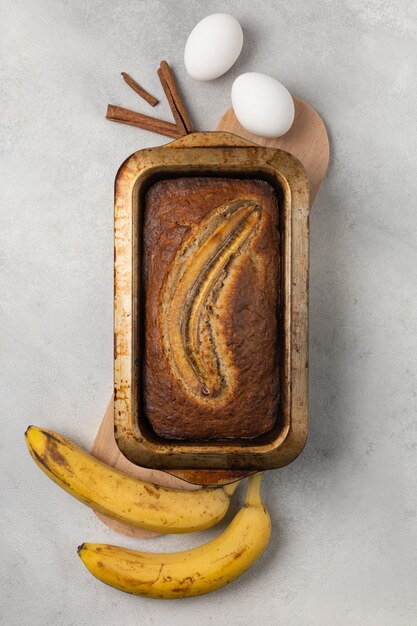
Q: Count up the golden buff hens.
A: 0